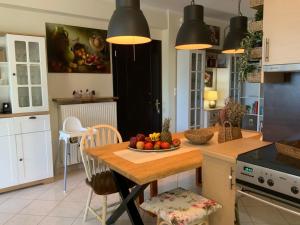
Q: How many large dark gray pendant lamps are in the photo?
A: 3